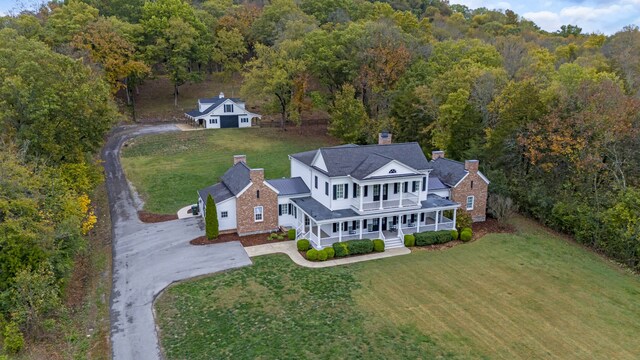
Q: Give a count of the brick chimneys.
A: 5